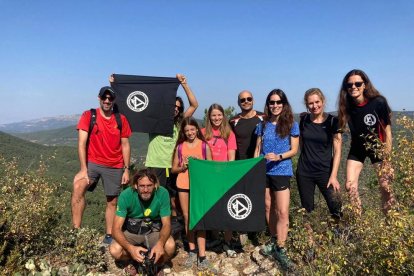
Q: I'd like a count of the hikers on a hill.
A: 9